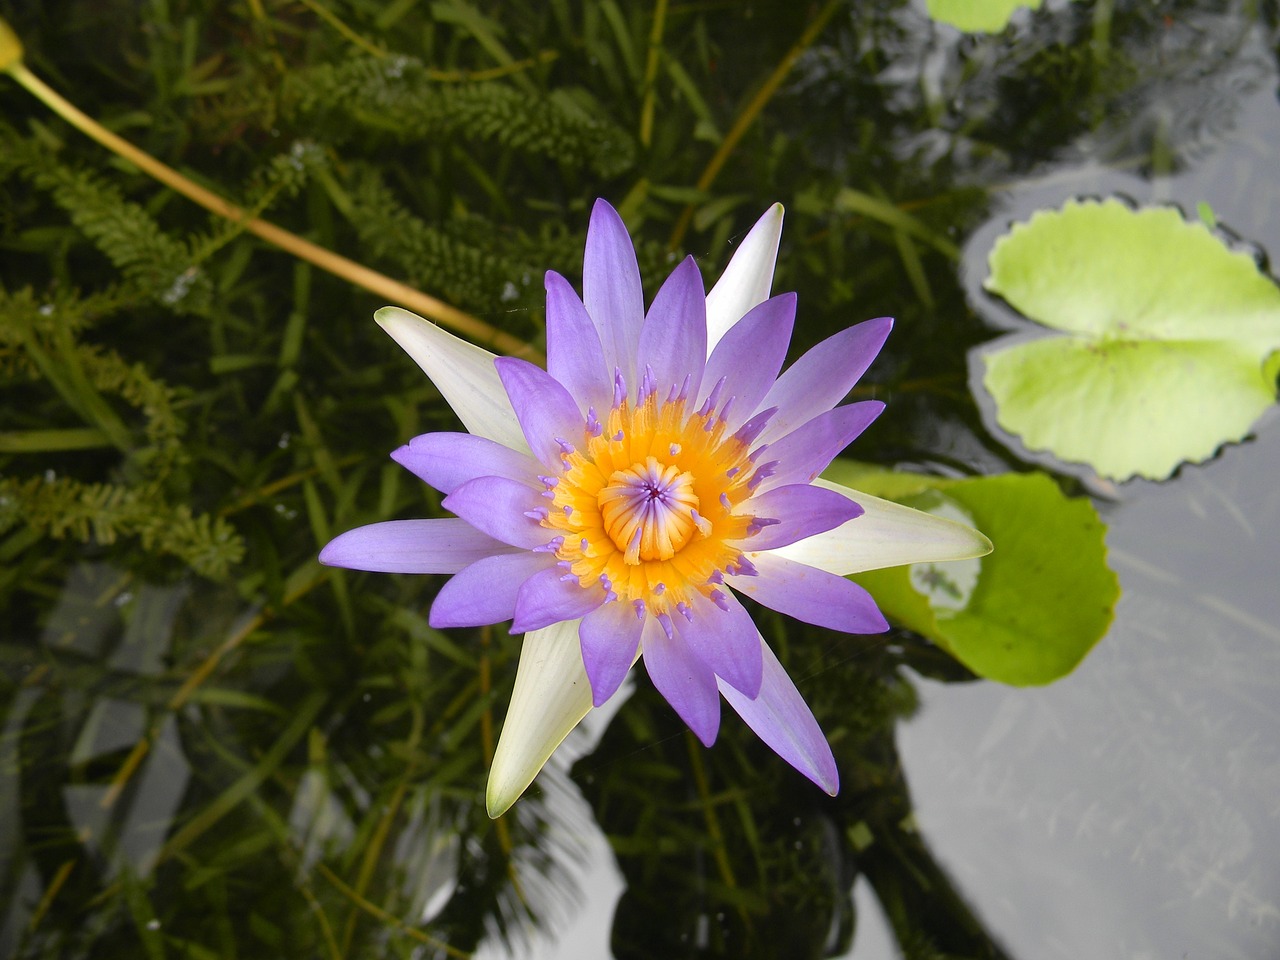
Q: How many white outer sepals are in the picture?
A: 4